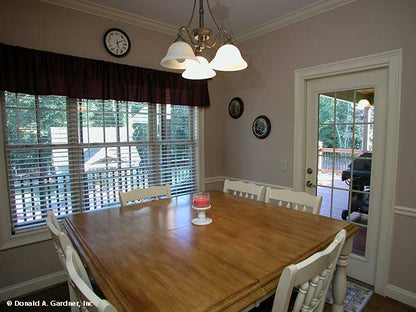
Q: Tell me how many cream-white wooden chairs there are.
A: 6